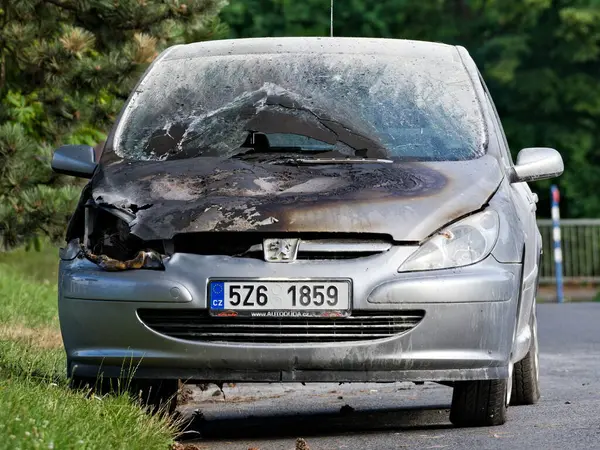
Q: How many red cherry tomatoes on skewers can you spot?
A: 0